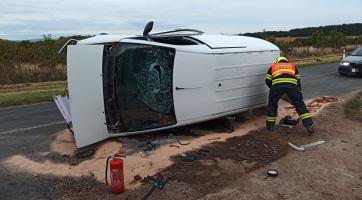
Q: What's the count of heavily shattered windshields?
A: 1